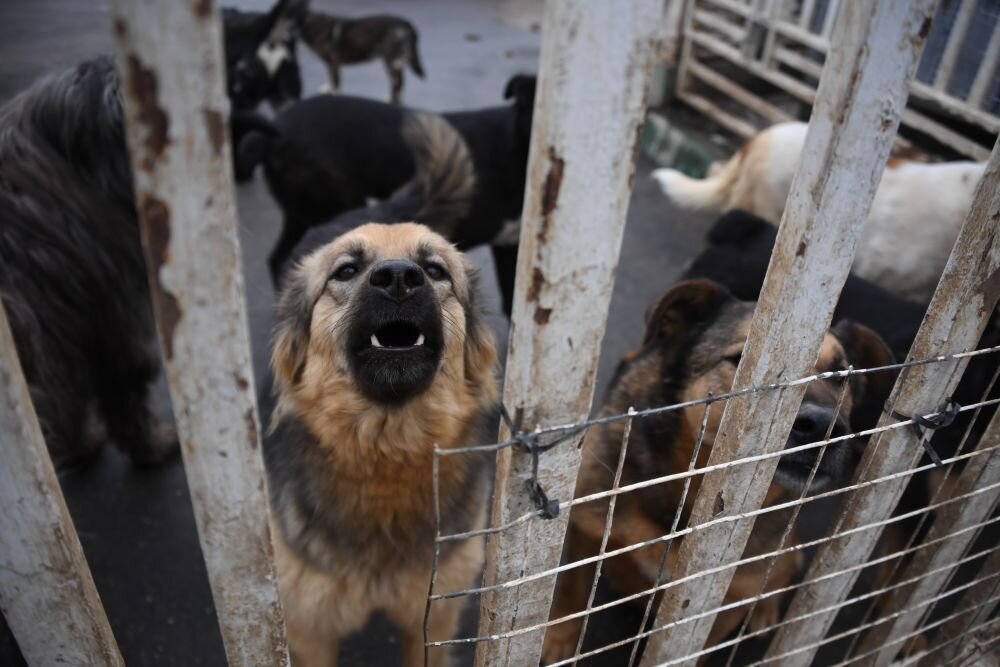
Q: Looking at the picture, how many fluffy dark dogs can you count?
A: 1